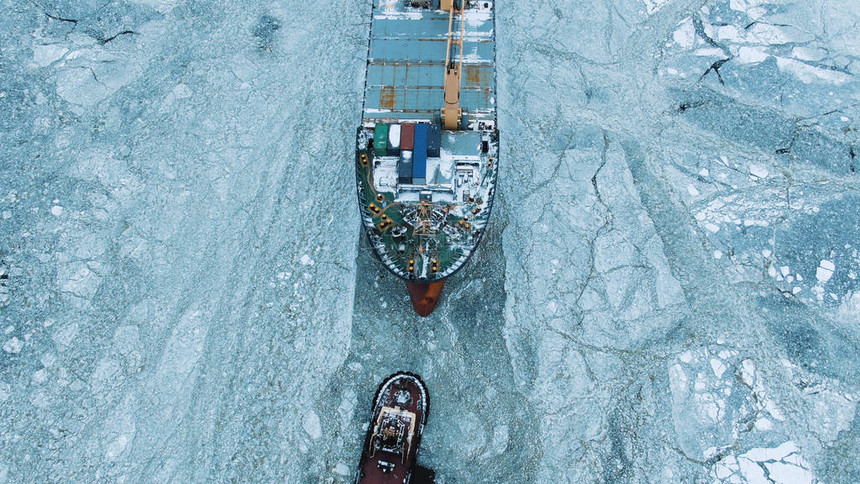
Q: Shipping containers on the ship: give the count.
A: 6